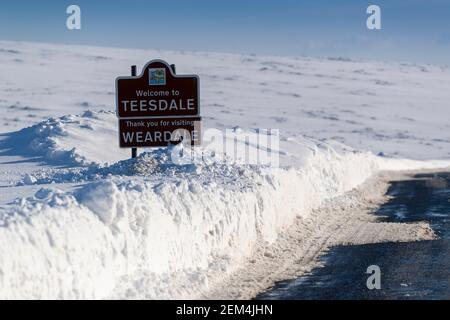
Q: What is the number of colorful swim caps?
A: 0